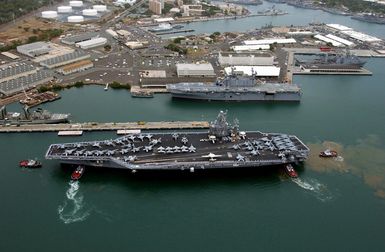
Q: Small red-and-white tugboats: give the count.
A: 4